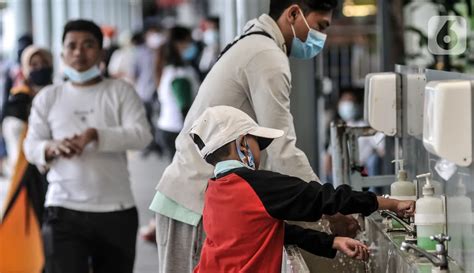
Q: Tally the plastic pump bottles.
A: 2